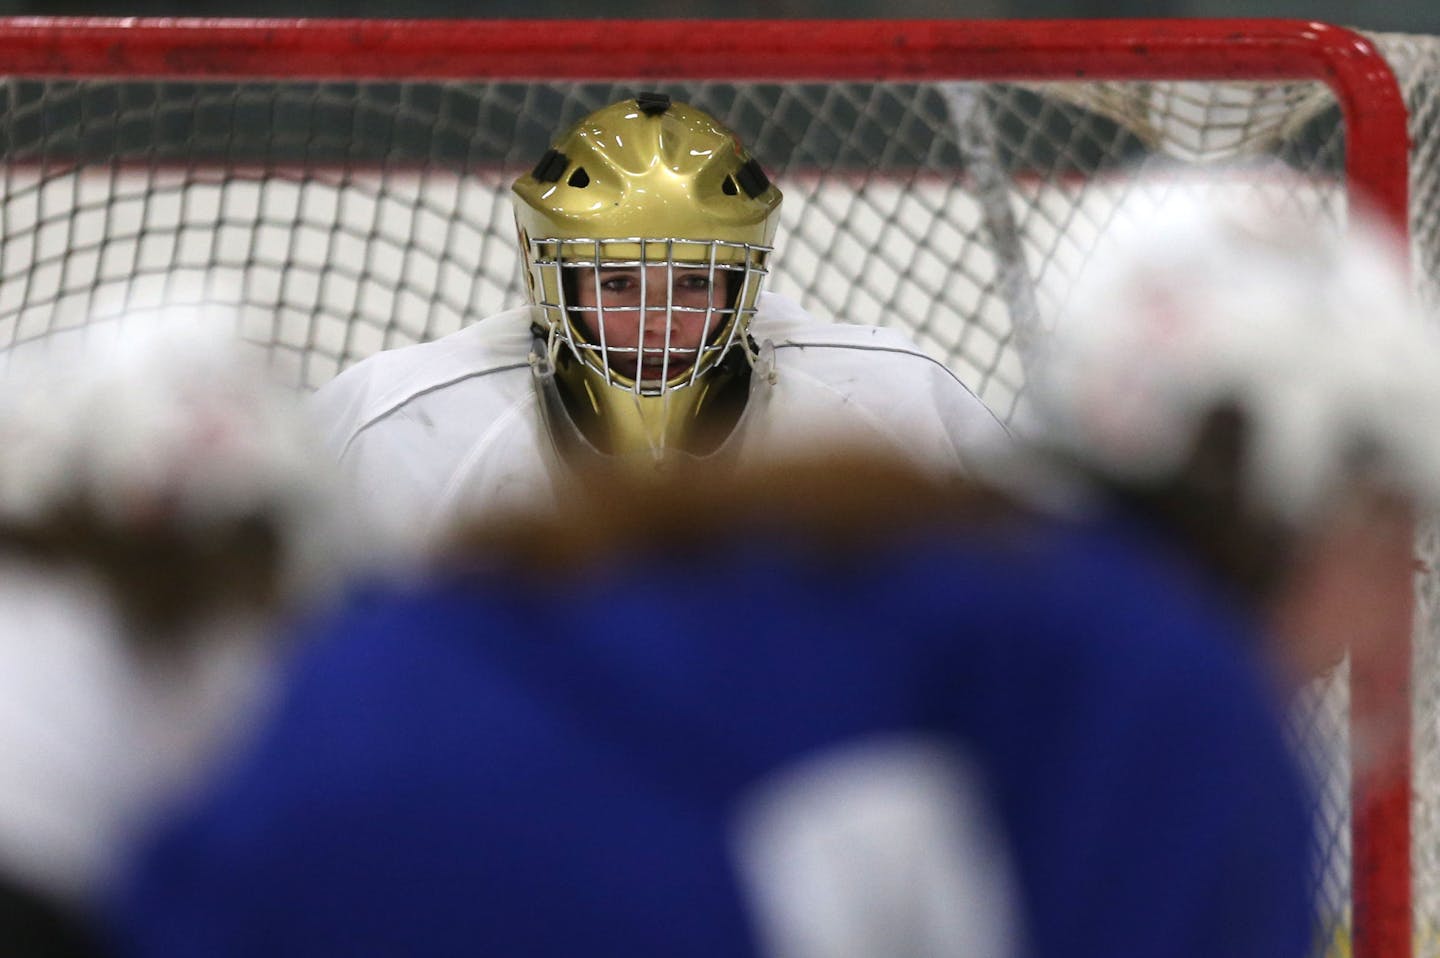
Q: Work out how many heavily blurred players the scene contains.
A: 2